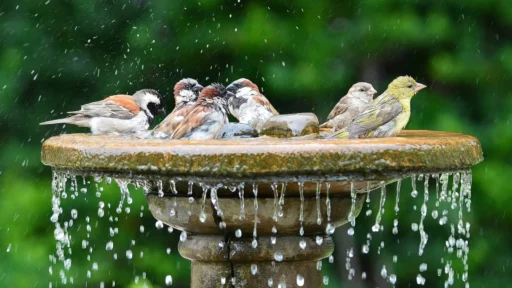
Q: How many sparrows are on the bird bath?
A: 5